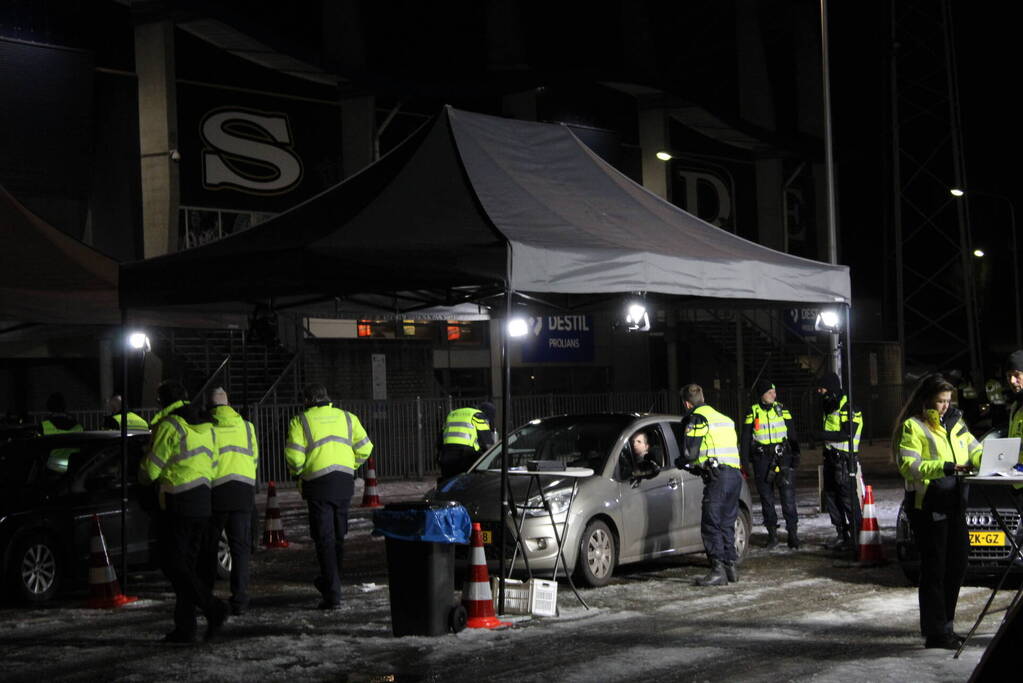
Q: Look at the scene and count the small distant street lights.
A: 3